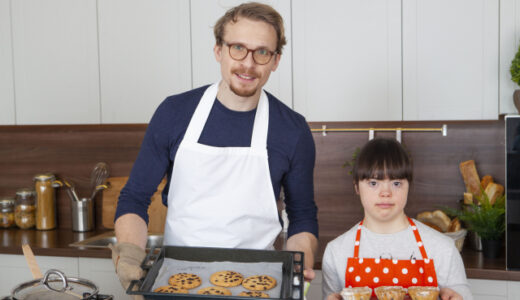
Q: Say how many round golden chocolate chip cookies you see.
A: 6